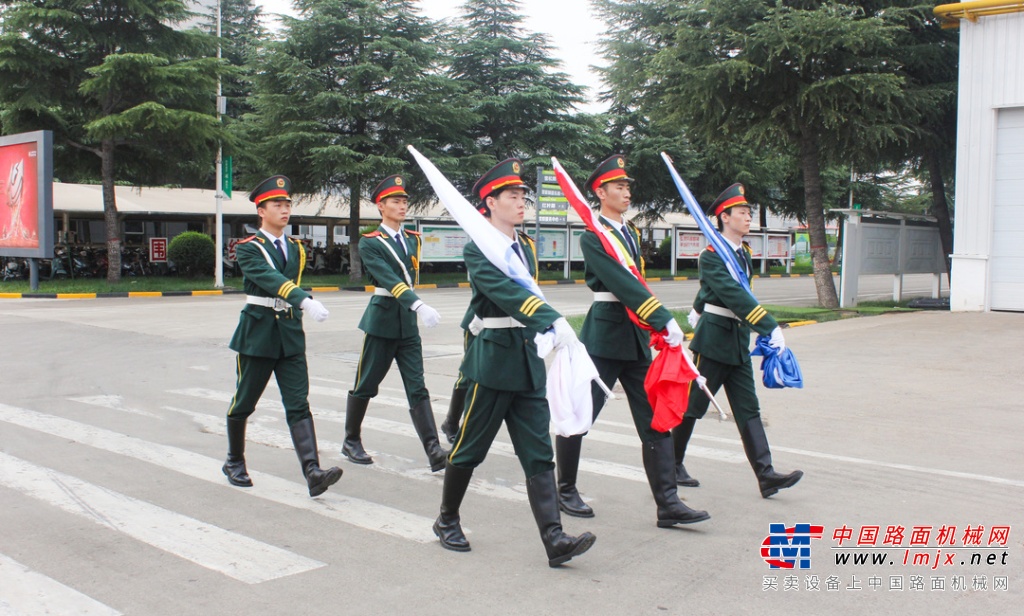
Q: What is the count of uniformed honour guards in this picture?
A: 6